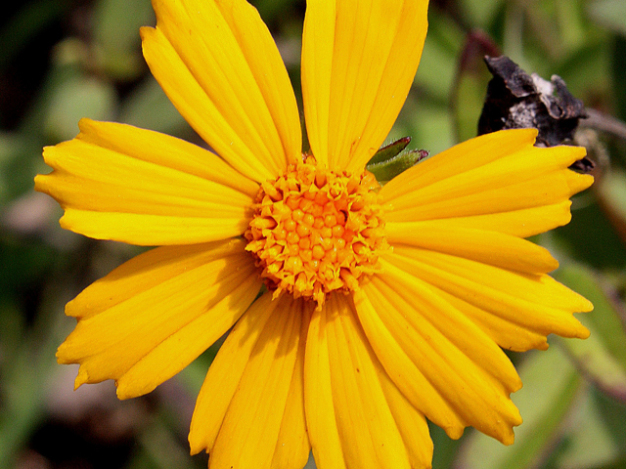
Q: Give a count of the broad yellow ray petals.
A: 9